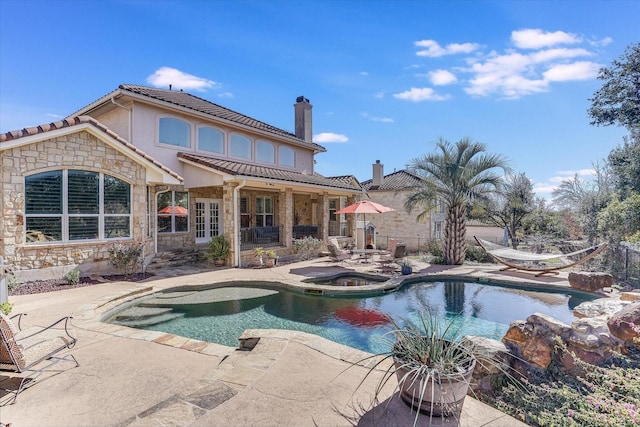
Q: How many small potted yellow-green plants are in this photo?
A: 2